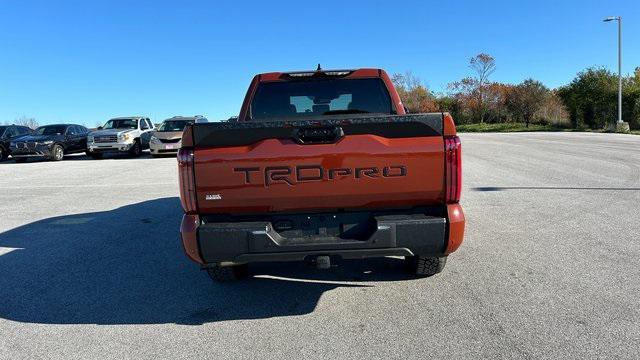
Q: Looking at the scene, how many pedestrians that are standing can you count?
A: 0